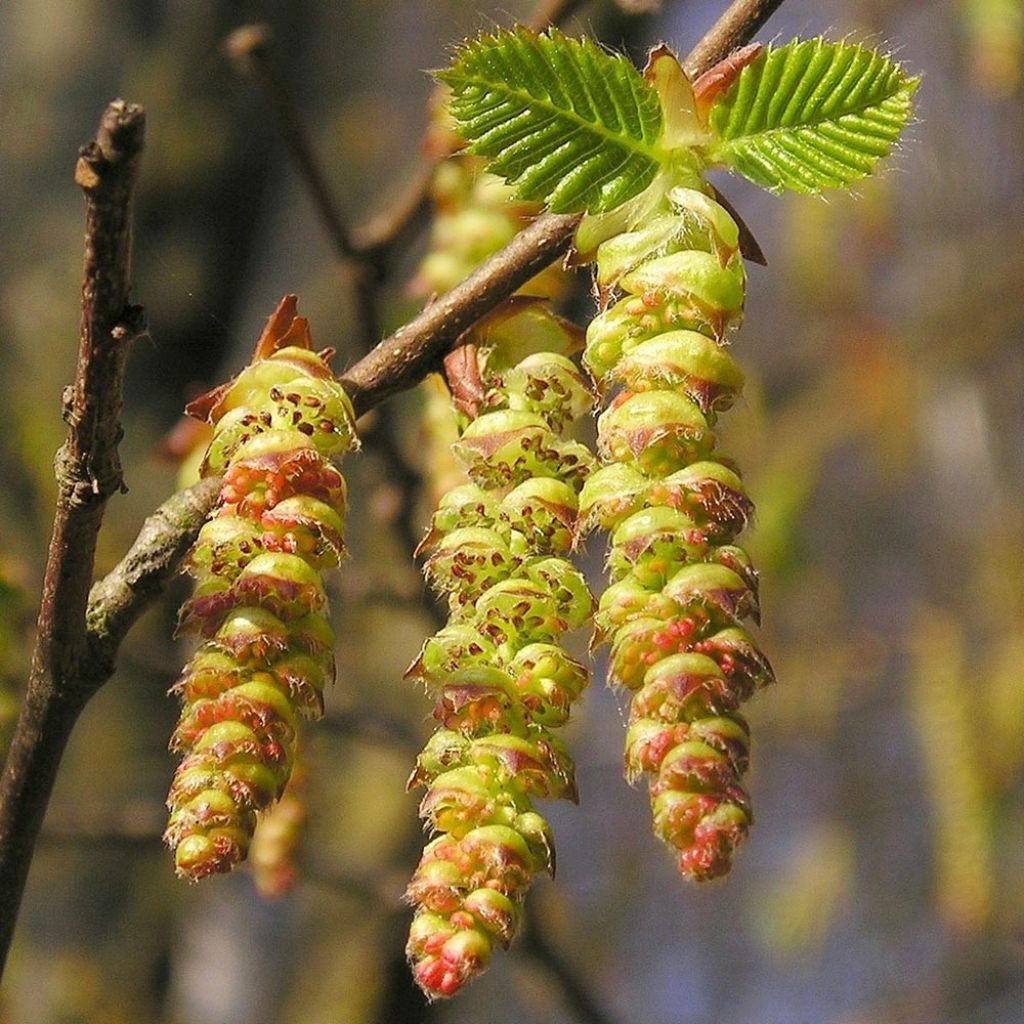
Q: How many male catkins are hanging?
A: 3